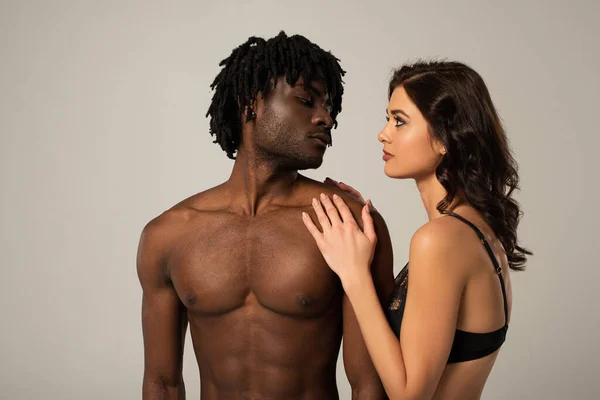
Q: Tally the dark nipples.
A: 2